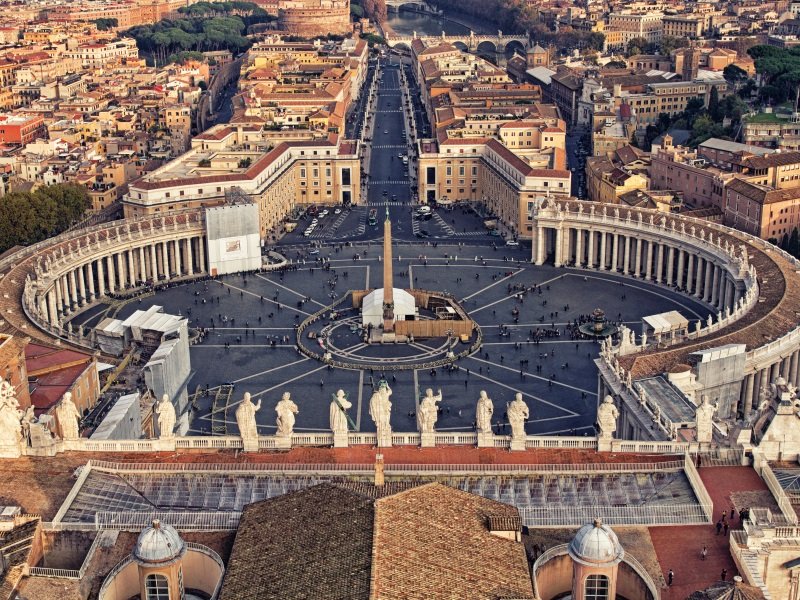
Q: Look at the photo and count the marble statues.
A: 11